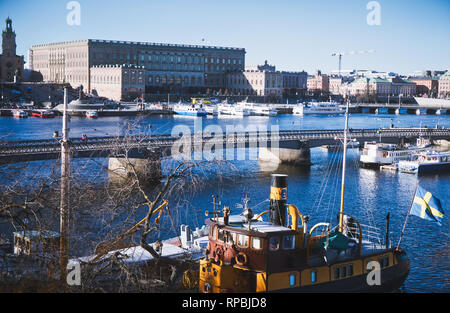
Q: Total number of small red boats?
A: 3